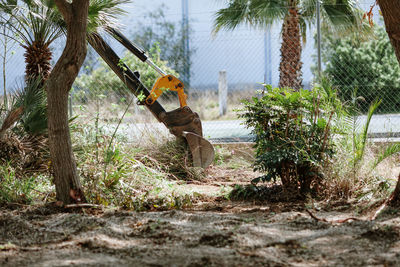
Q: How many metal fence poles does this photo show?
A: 1